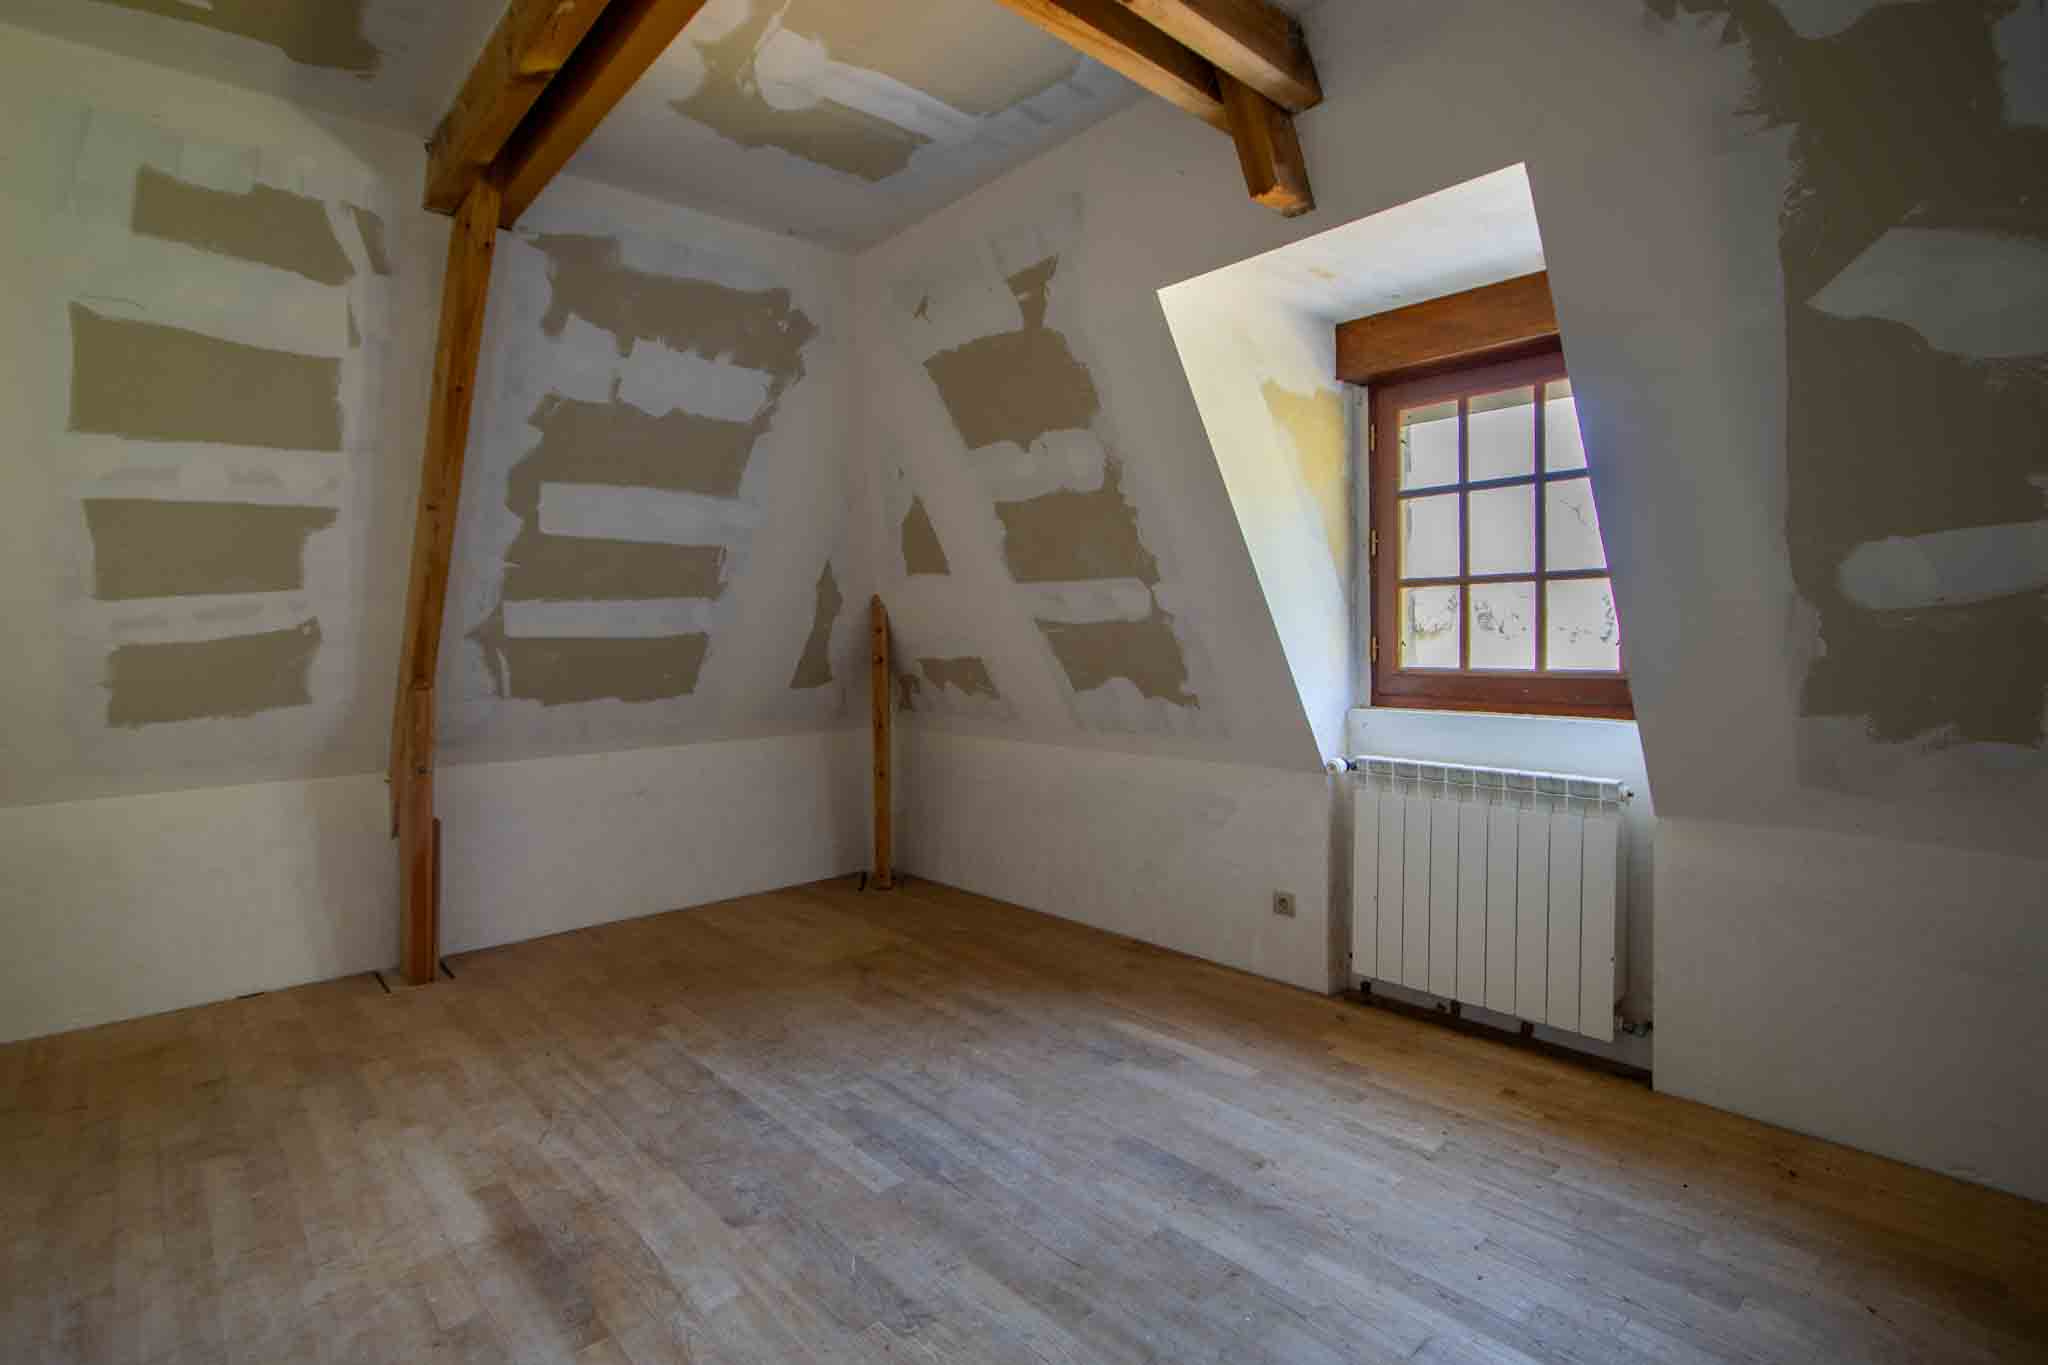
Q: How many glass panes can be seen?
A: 9